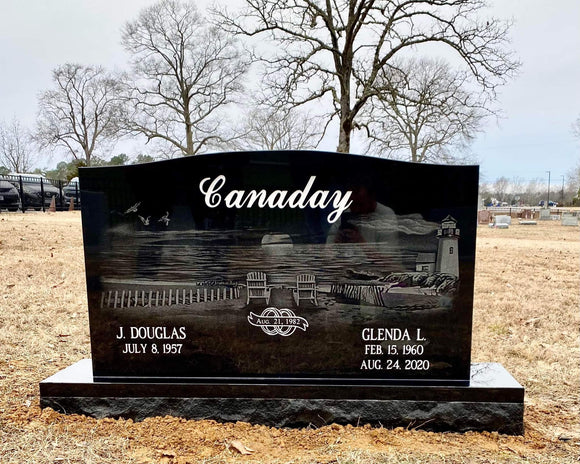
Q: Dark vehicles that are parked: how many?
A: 3